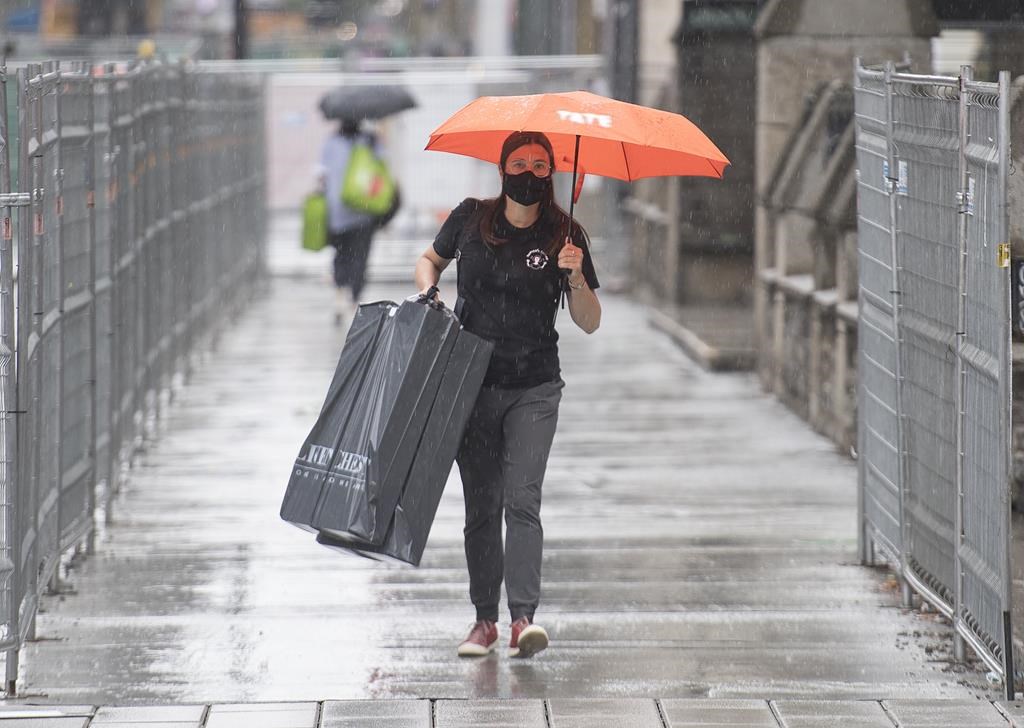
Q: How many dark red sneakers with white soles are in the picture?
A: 2